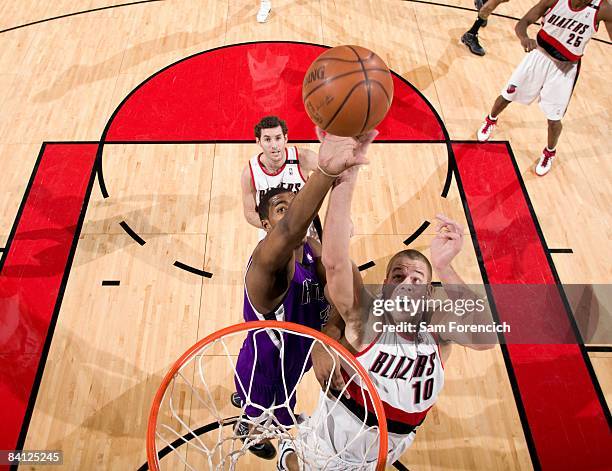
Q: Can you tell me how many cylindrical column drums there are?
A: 0